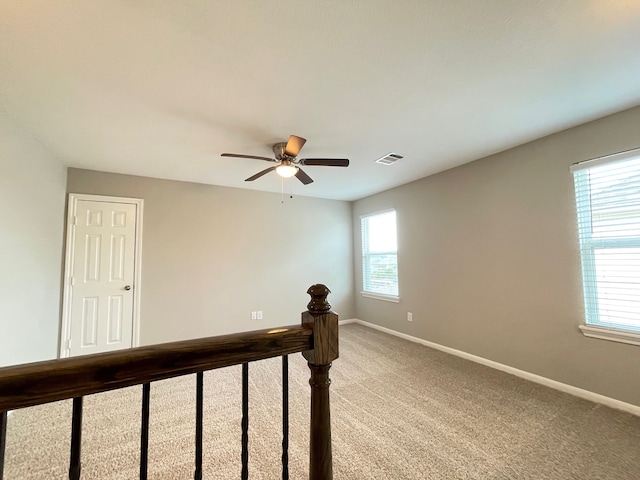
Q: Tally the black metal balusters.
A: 6